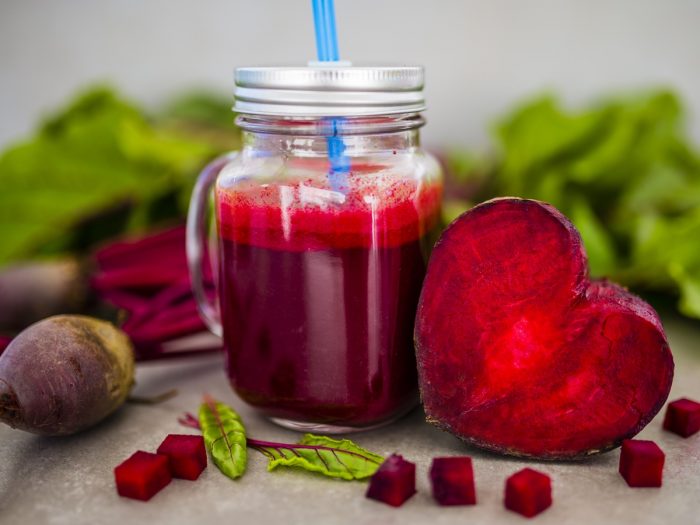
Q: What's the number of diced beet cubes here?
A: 7